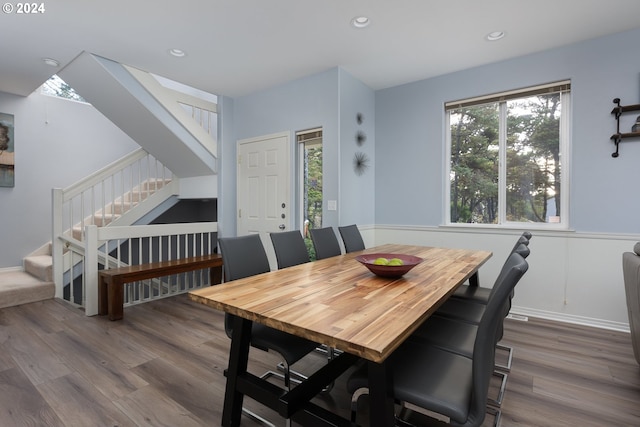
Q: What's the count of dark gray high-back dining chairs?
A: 8